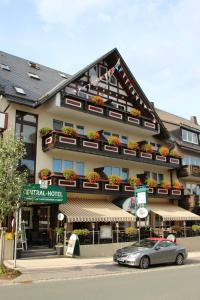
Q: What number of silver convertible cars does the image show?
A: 1